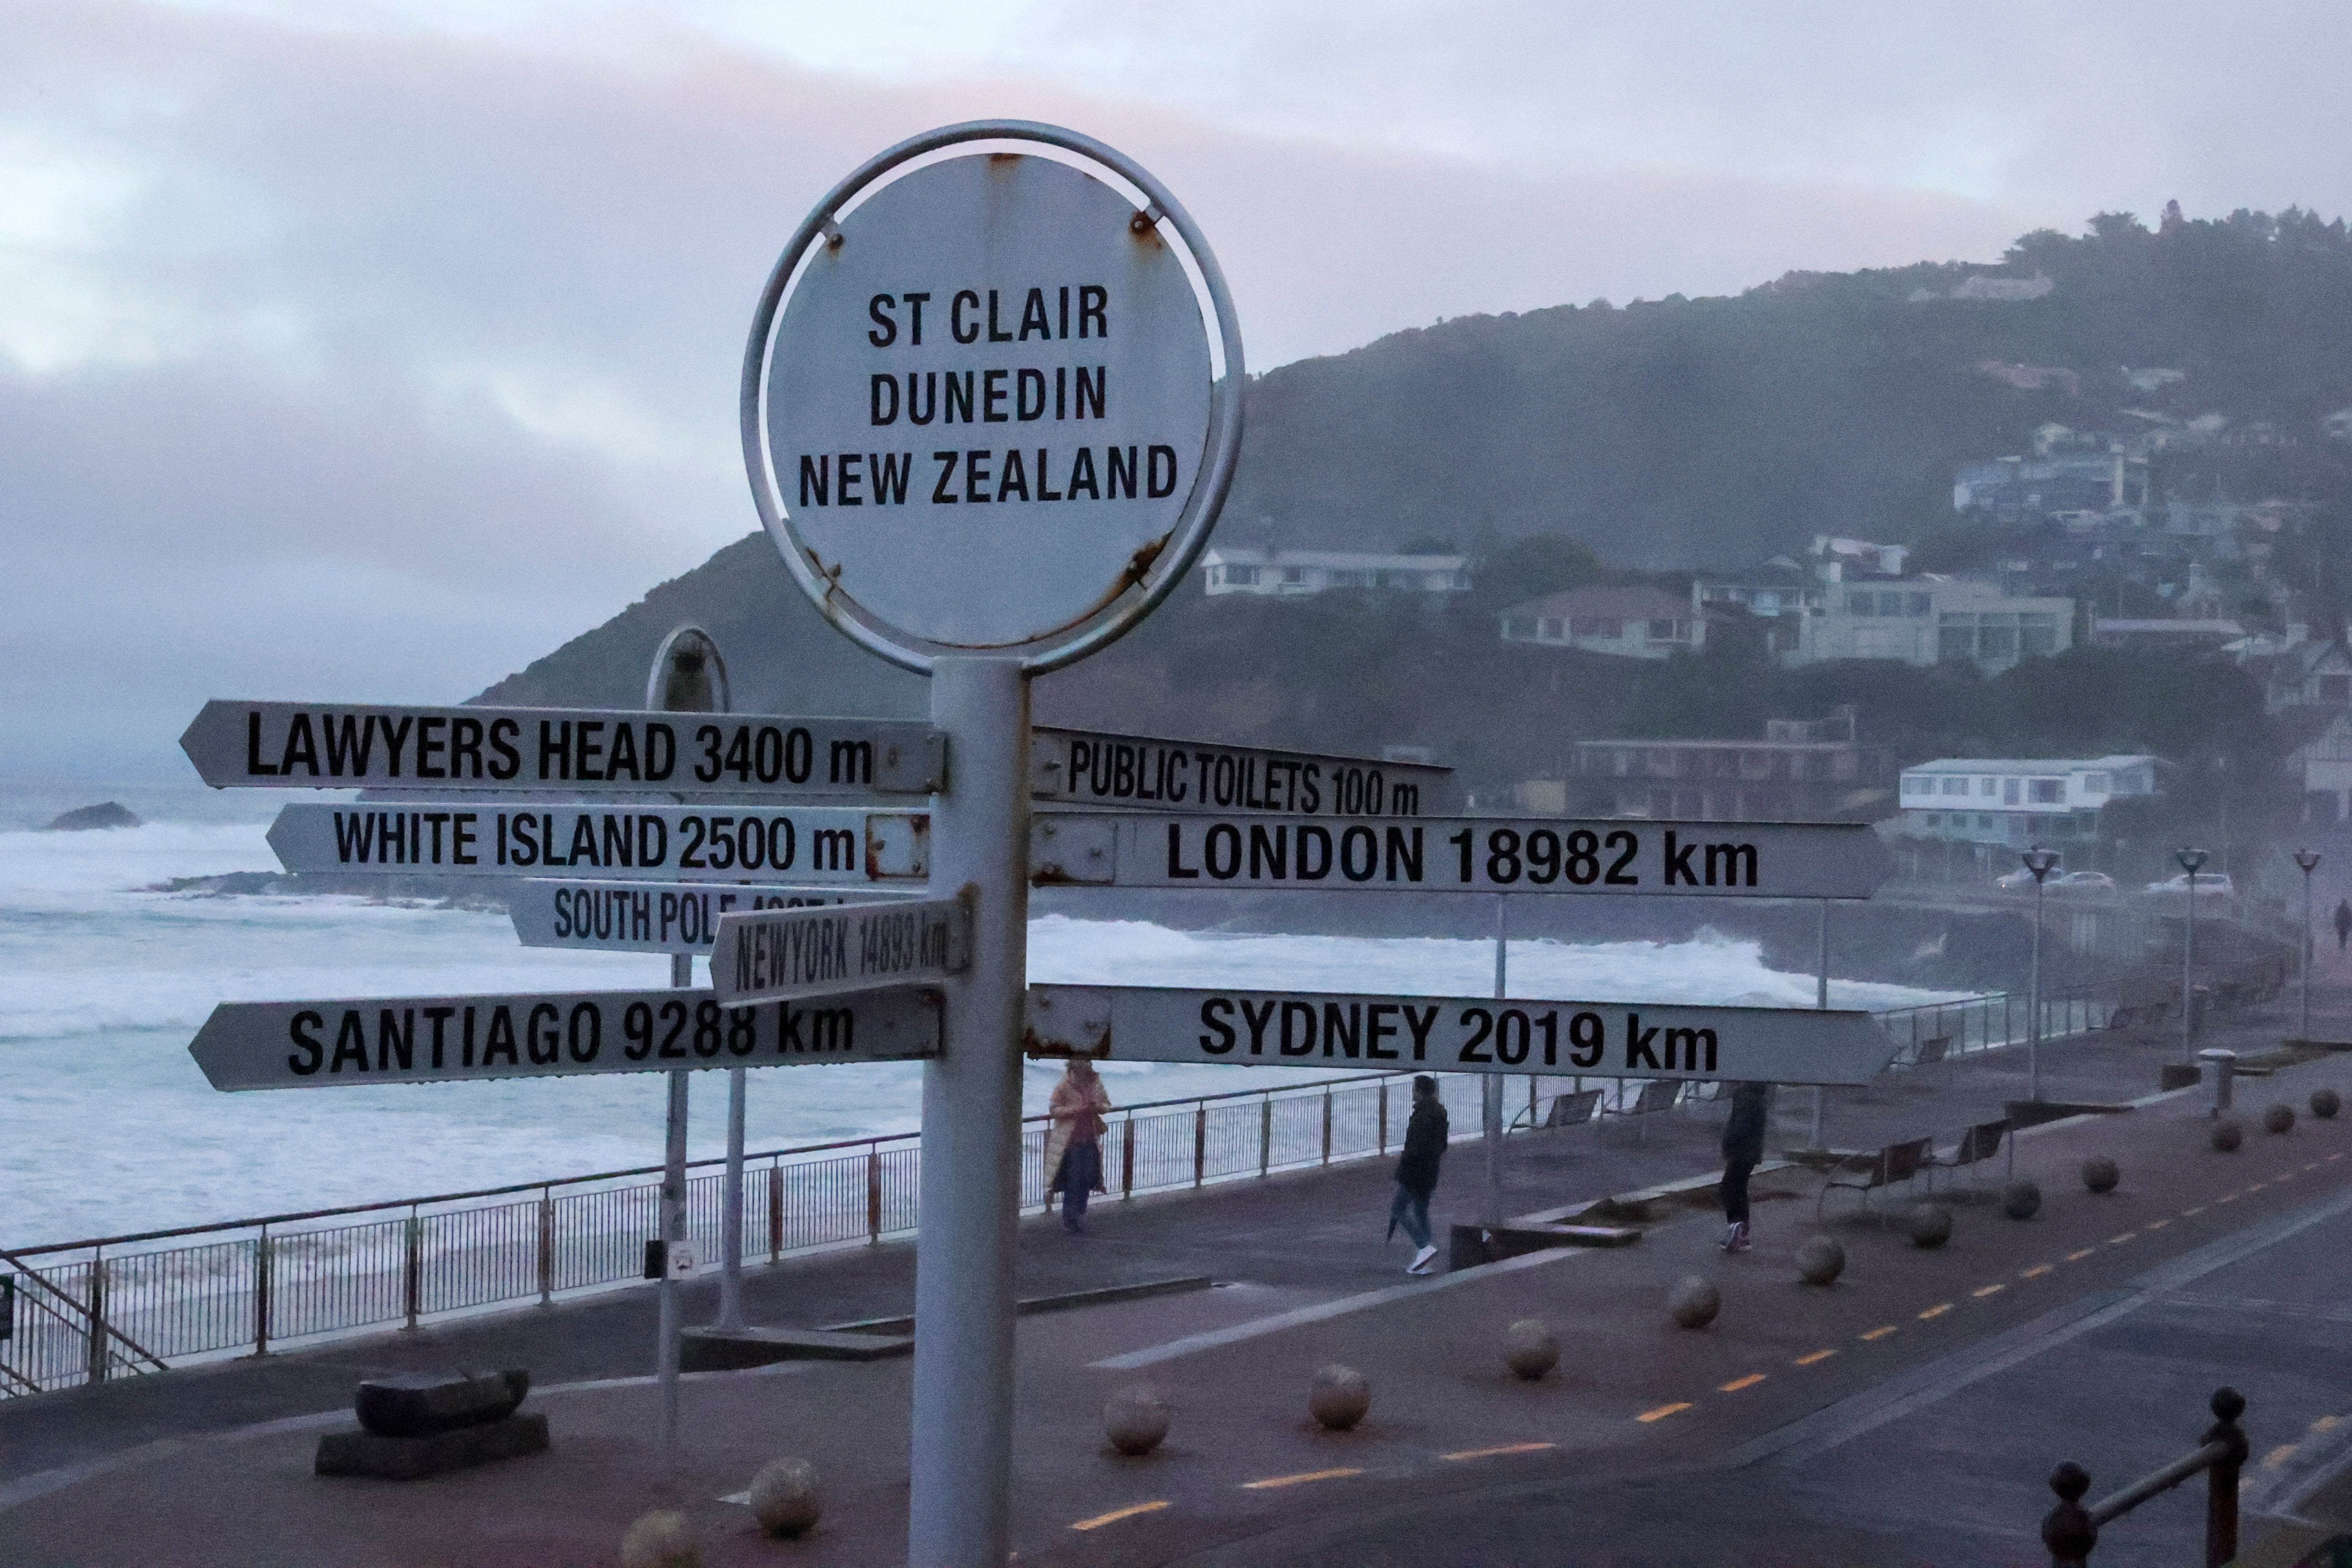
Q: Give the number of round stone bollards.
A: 13